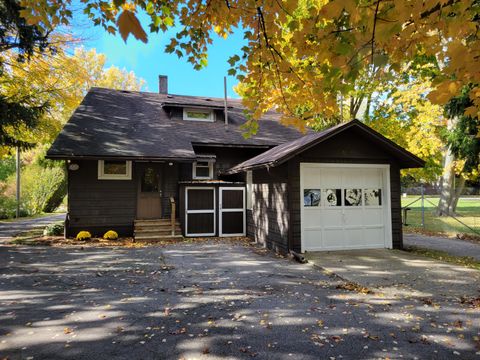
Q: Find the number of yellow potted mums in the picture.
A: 2